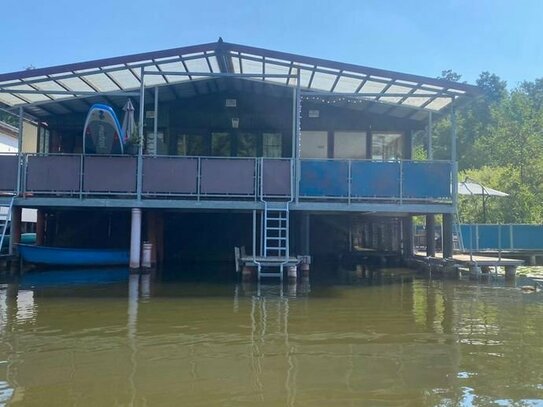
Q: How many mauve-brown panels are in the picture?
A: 6